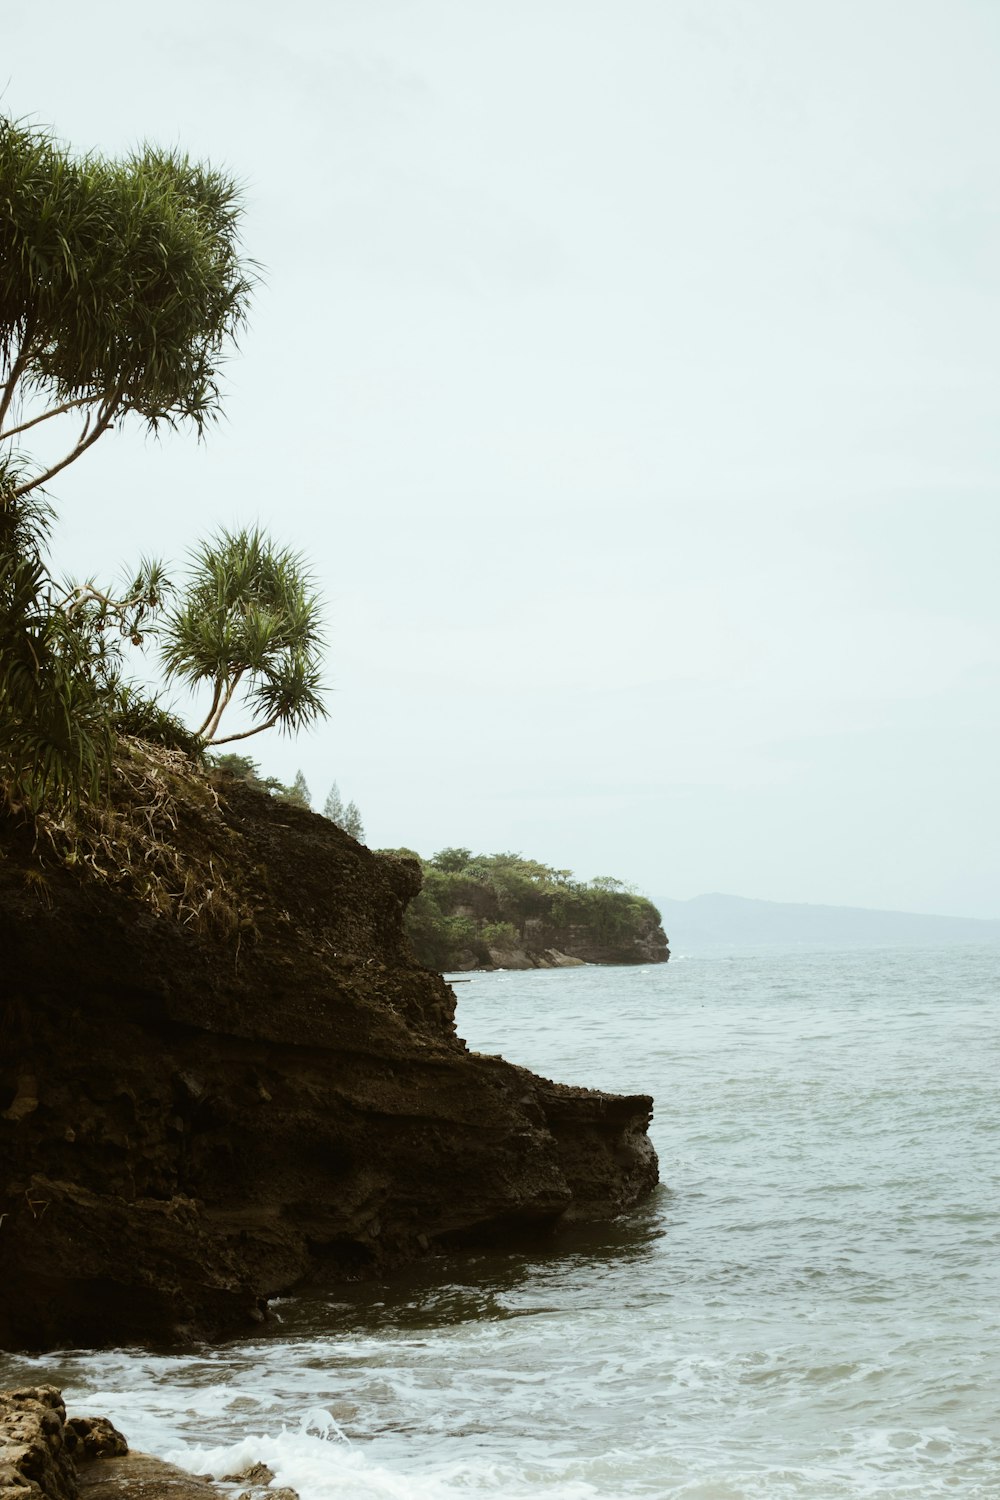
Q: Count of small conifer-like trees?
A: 3